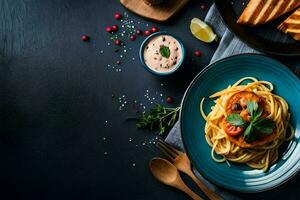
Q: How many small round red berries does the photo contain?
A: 13